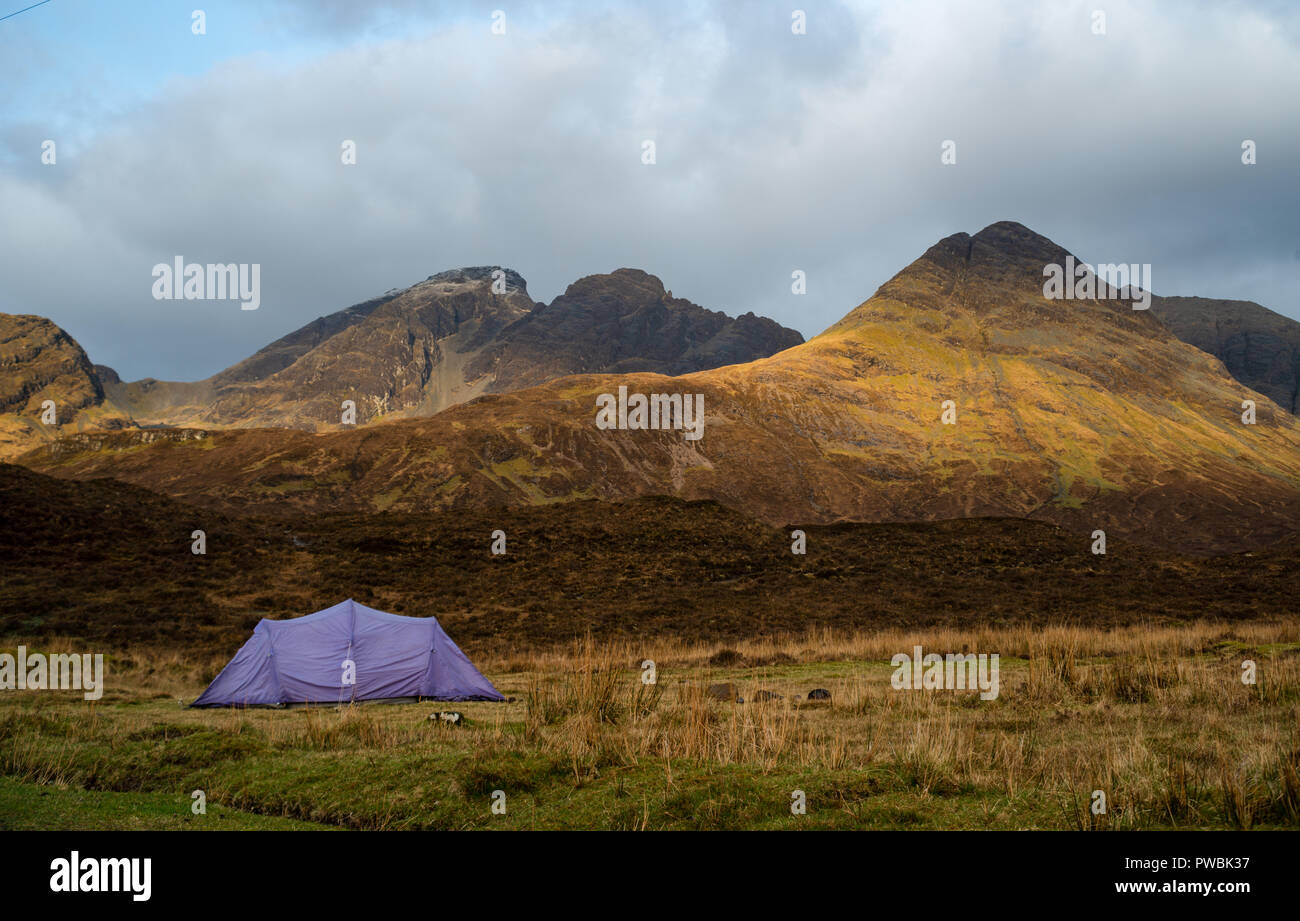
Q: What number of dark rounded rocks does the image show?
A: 3